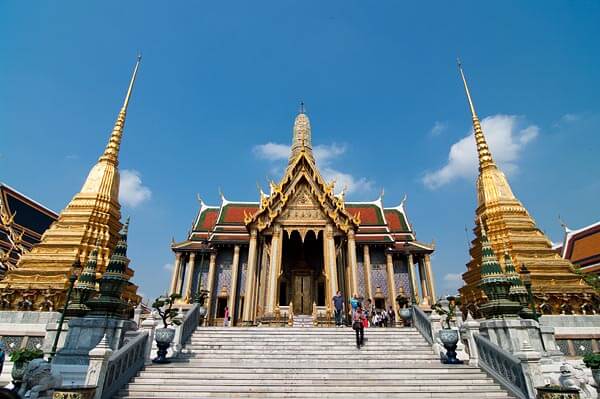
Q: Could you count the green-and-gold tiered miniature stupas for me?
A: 4